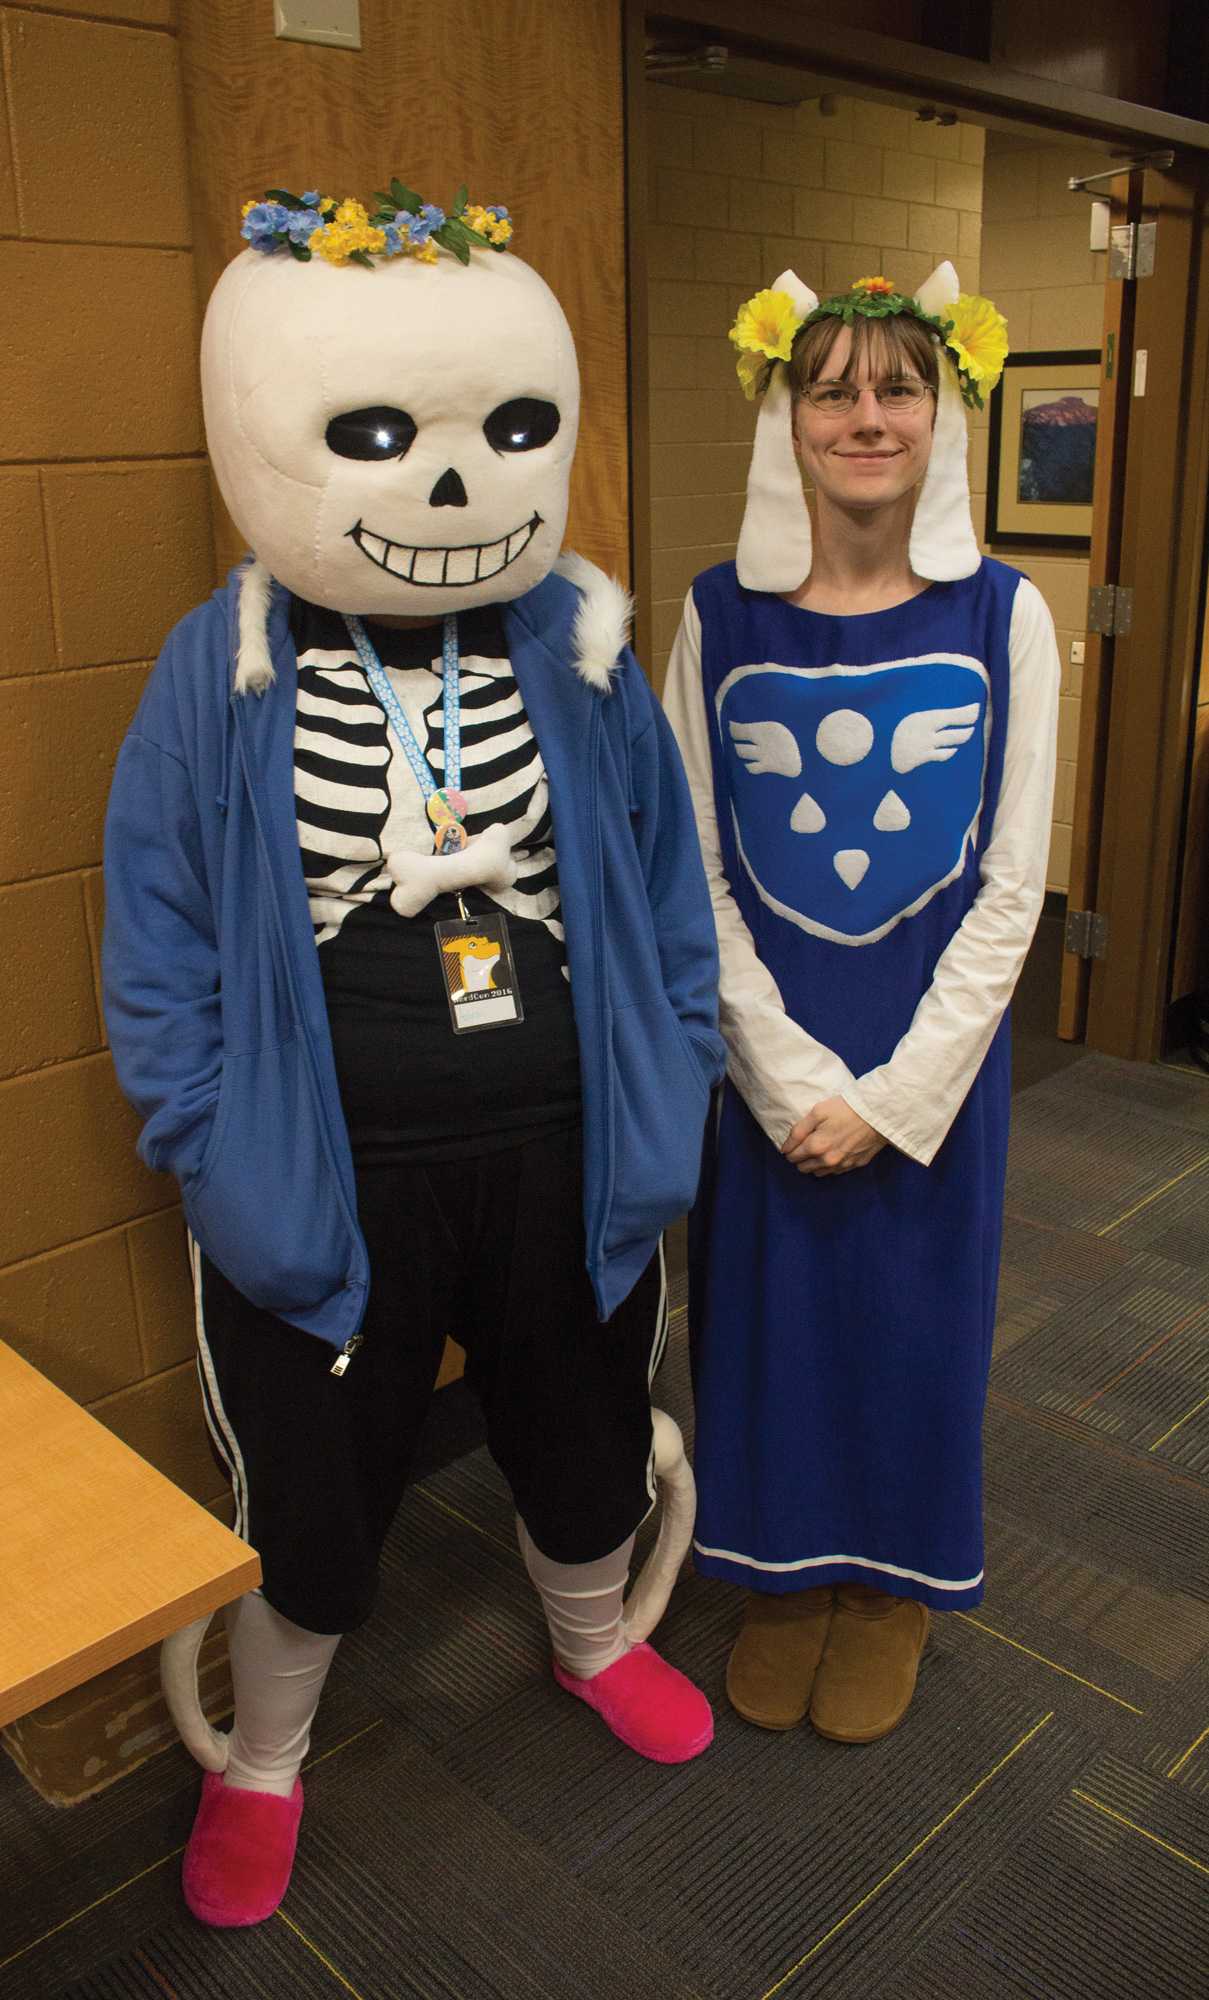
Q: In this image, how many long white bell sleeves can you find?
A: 2